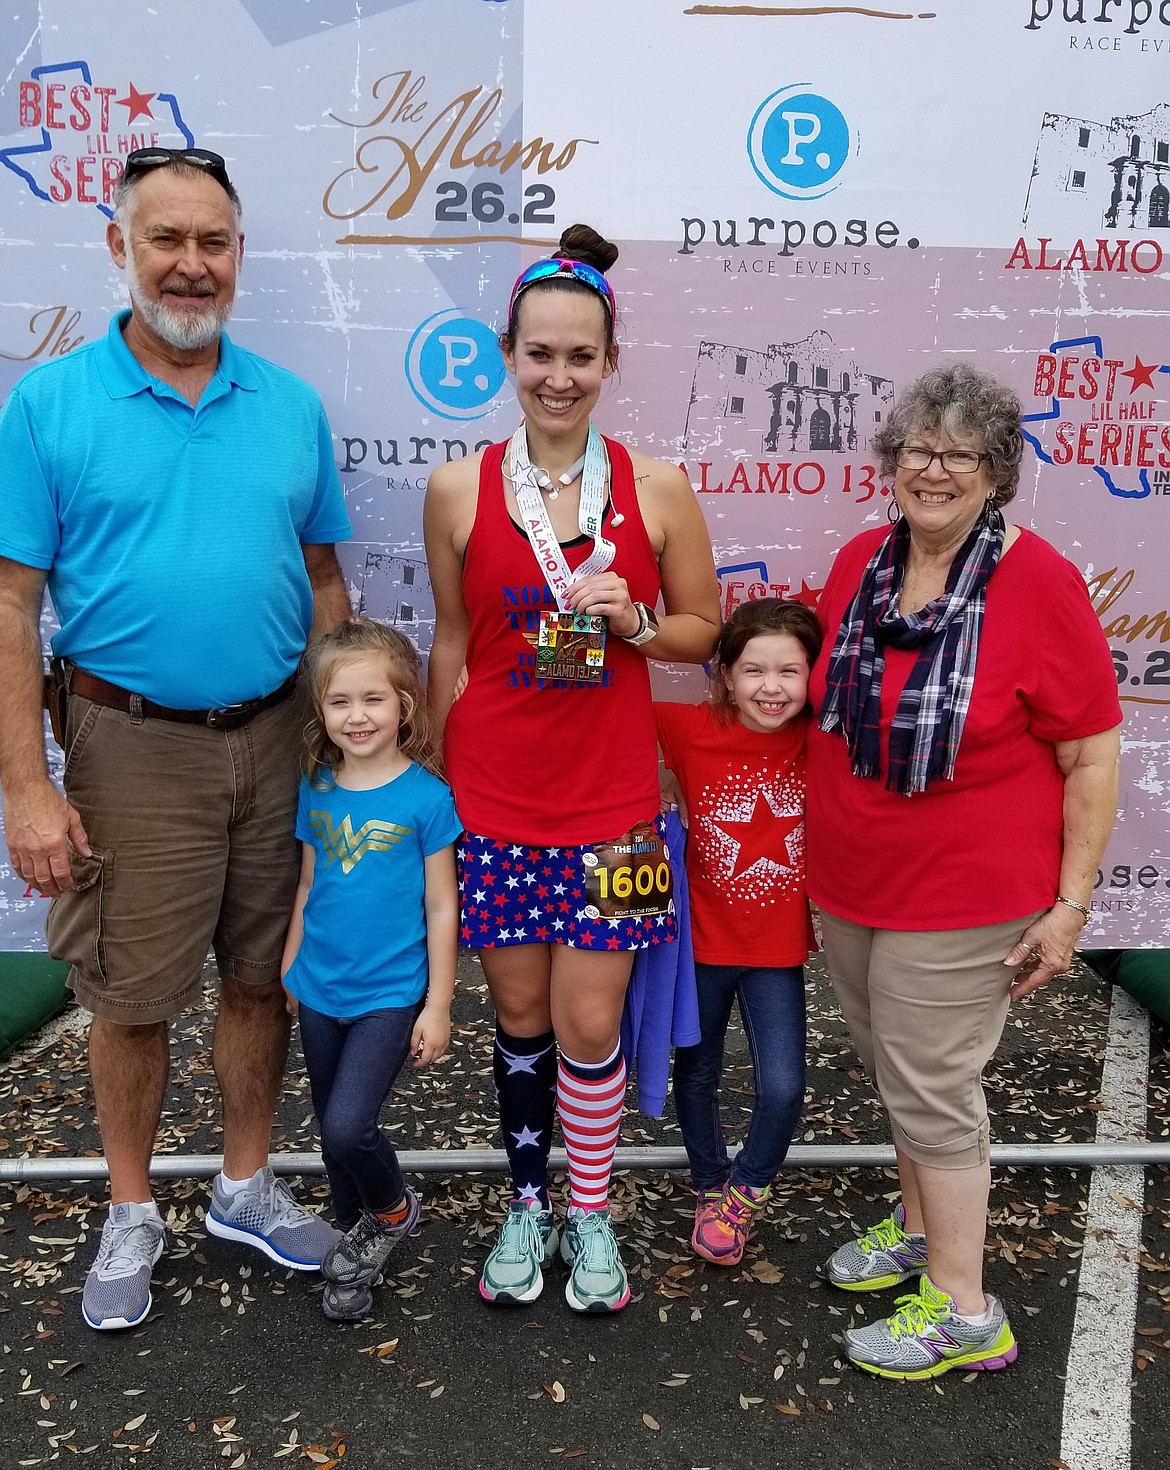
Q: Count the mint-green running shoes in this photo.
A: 2